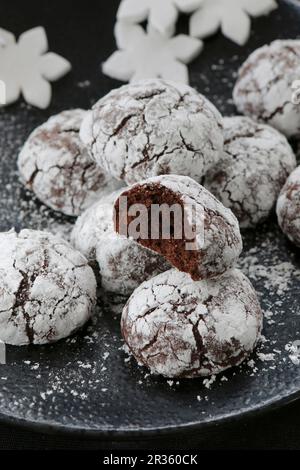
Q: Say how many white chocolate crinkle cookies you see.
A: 9